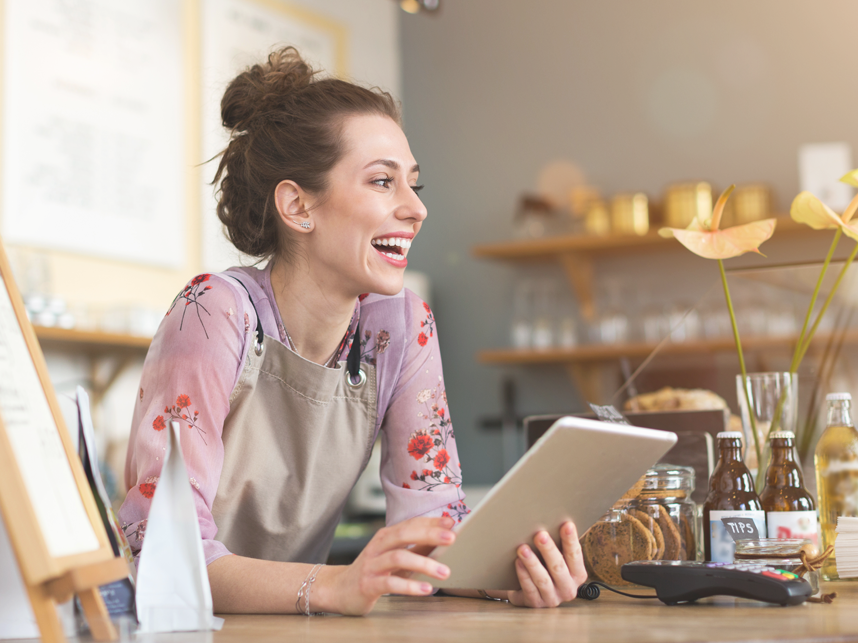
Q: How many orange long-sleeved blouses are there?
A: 0